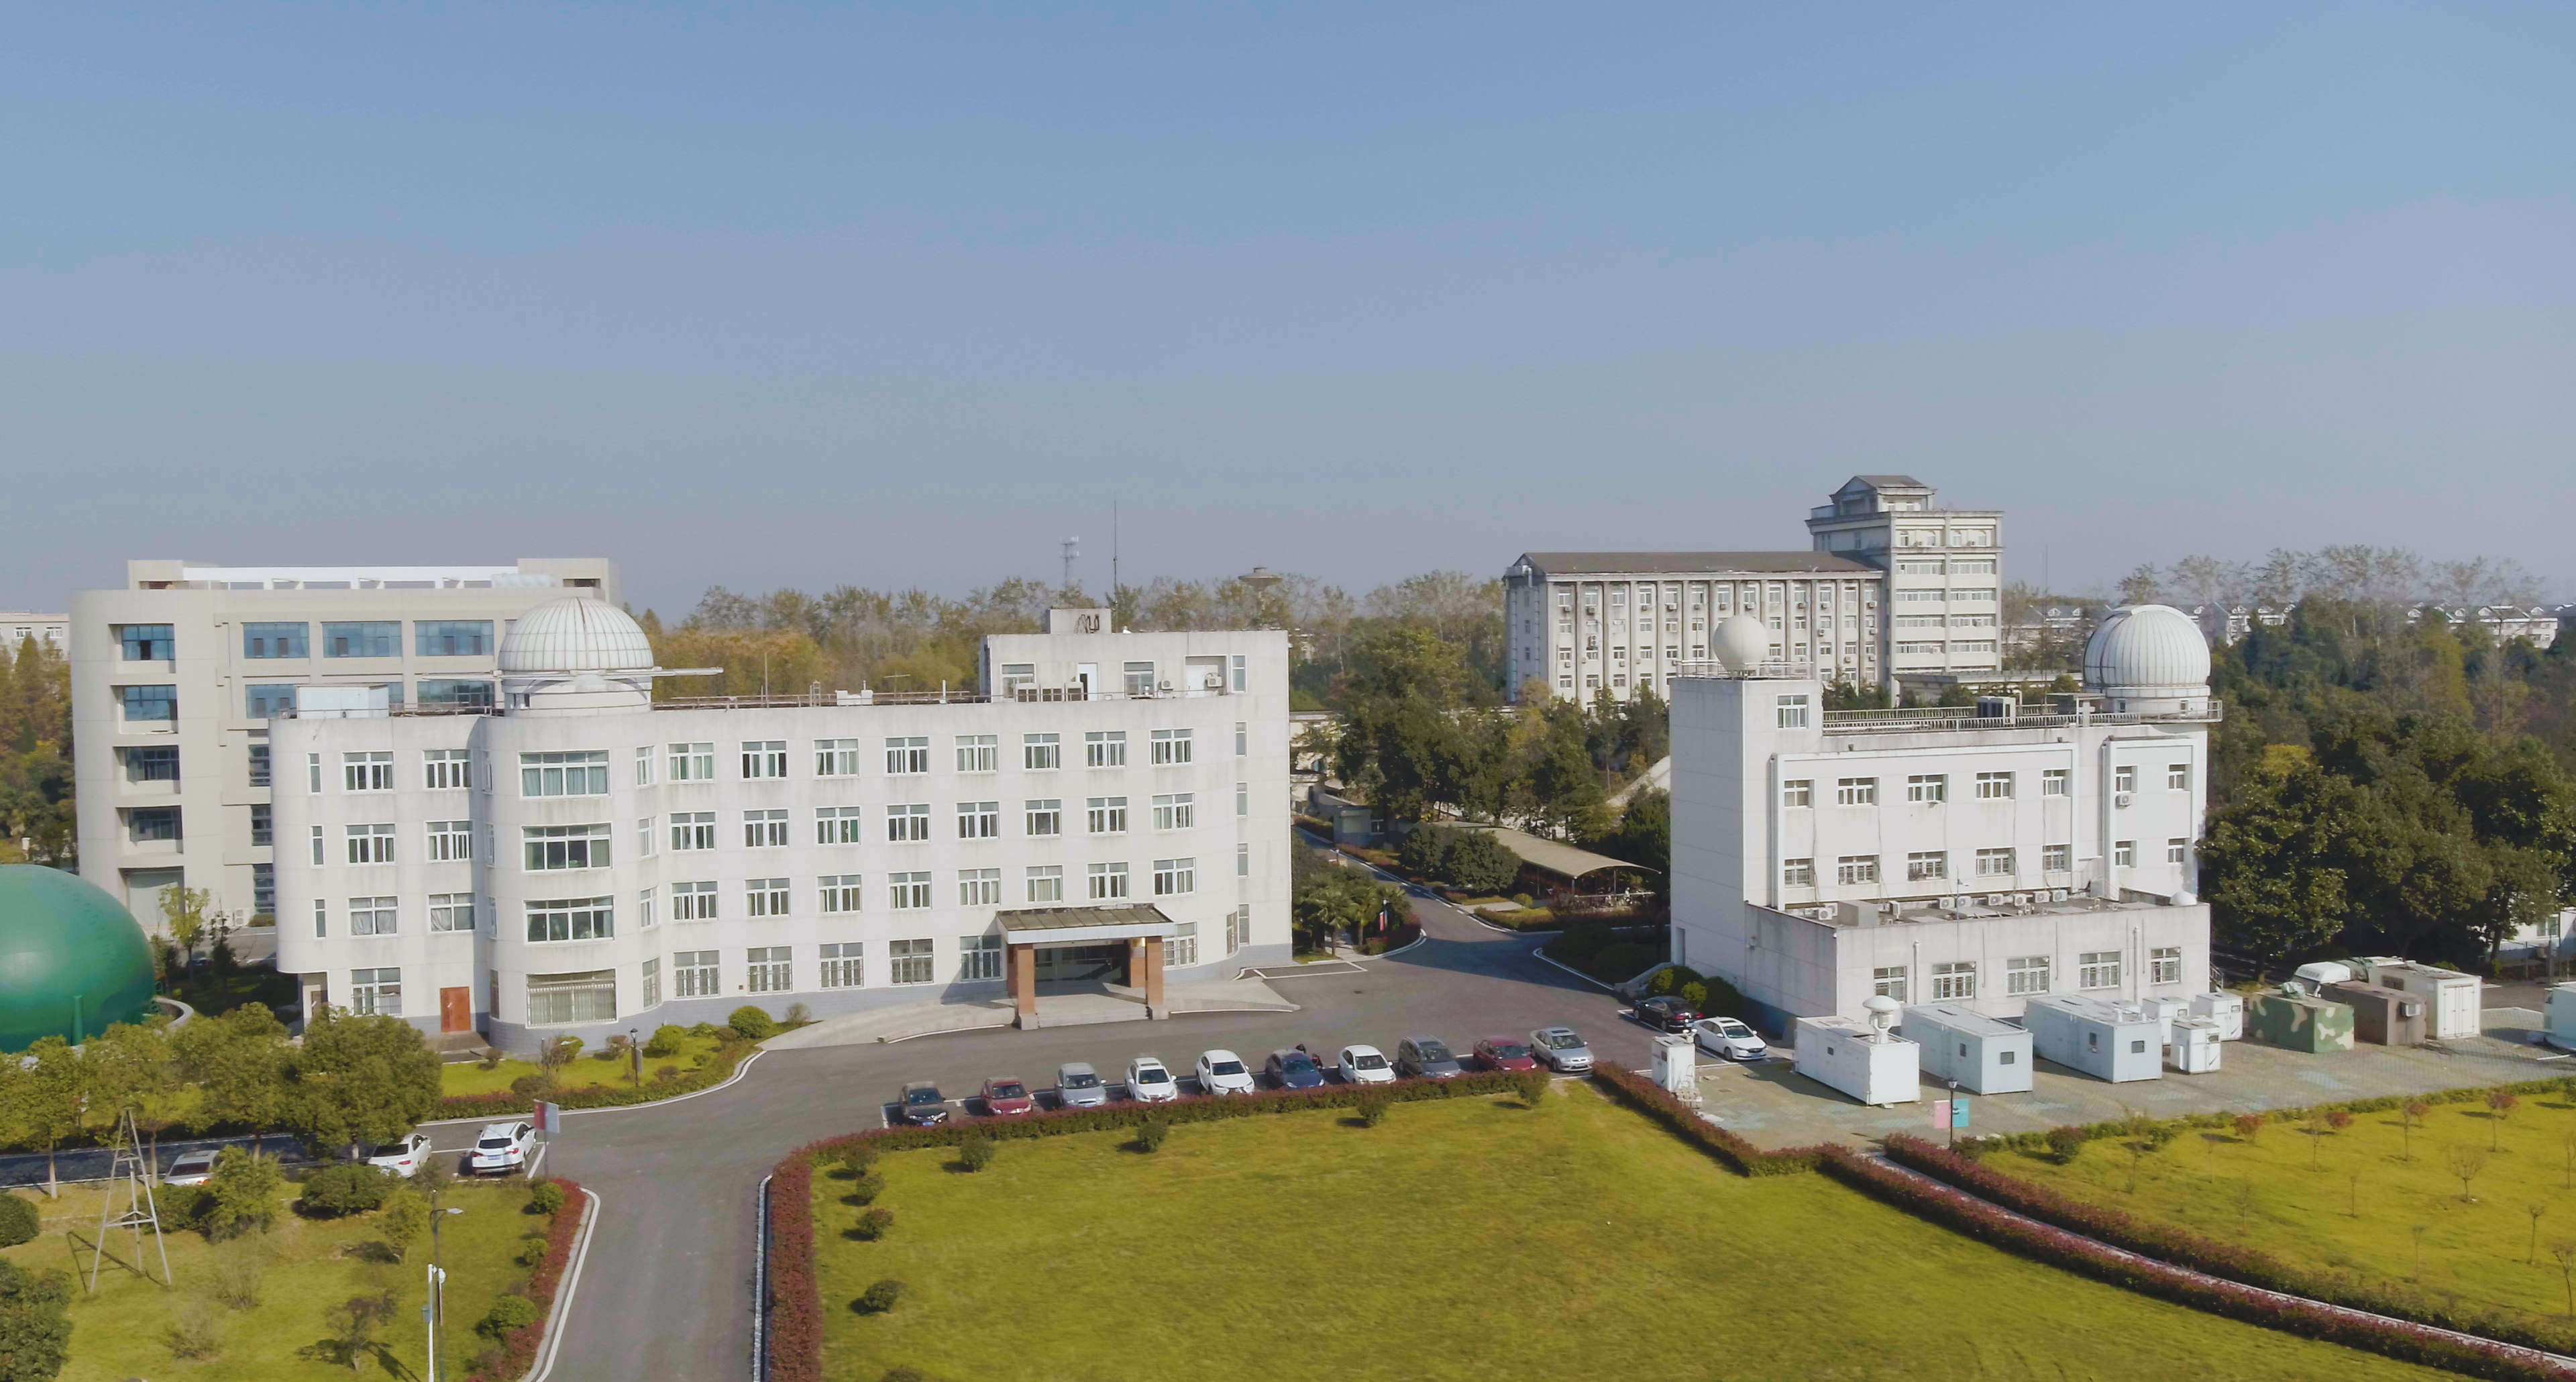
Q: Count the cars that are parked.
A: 15